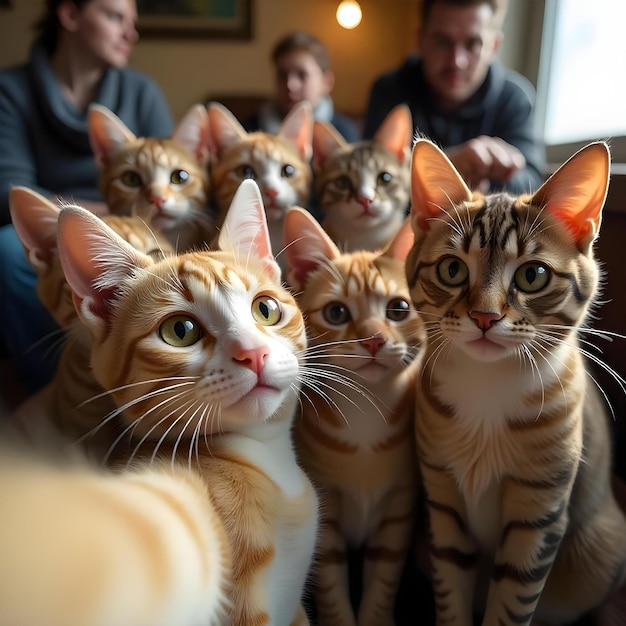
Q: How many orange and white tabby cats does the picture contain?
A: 5